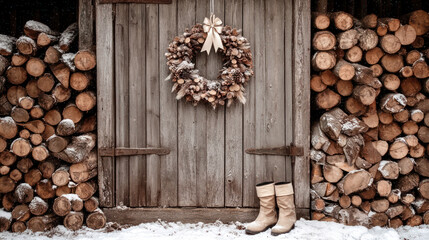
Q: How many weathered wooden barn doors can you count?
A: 1